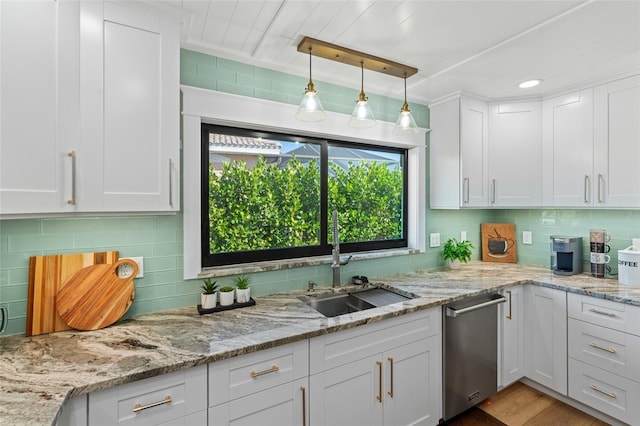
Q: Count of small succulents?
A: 3